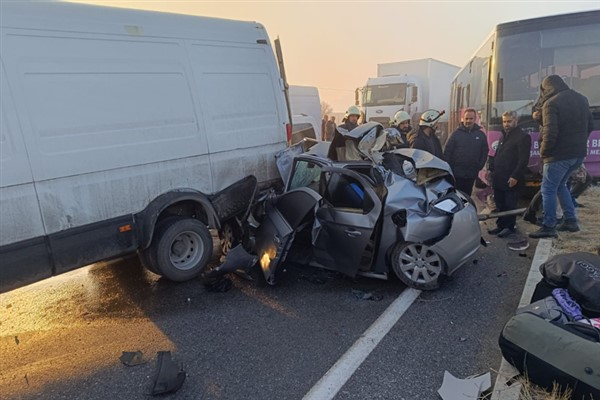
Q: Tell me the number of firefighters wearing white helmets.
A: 3